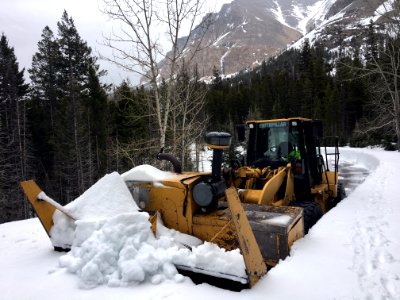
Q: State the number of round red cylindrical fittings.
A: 0